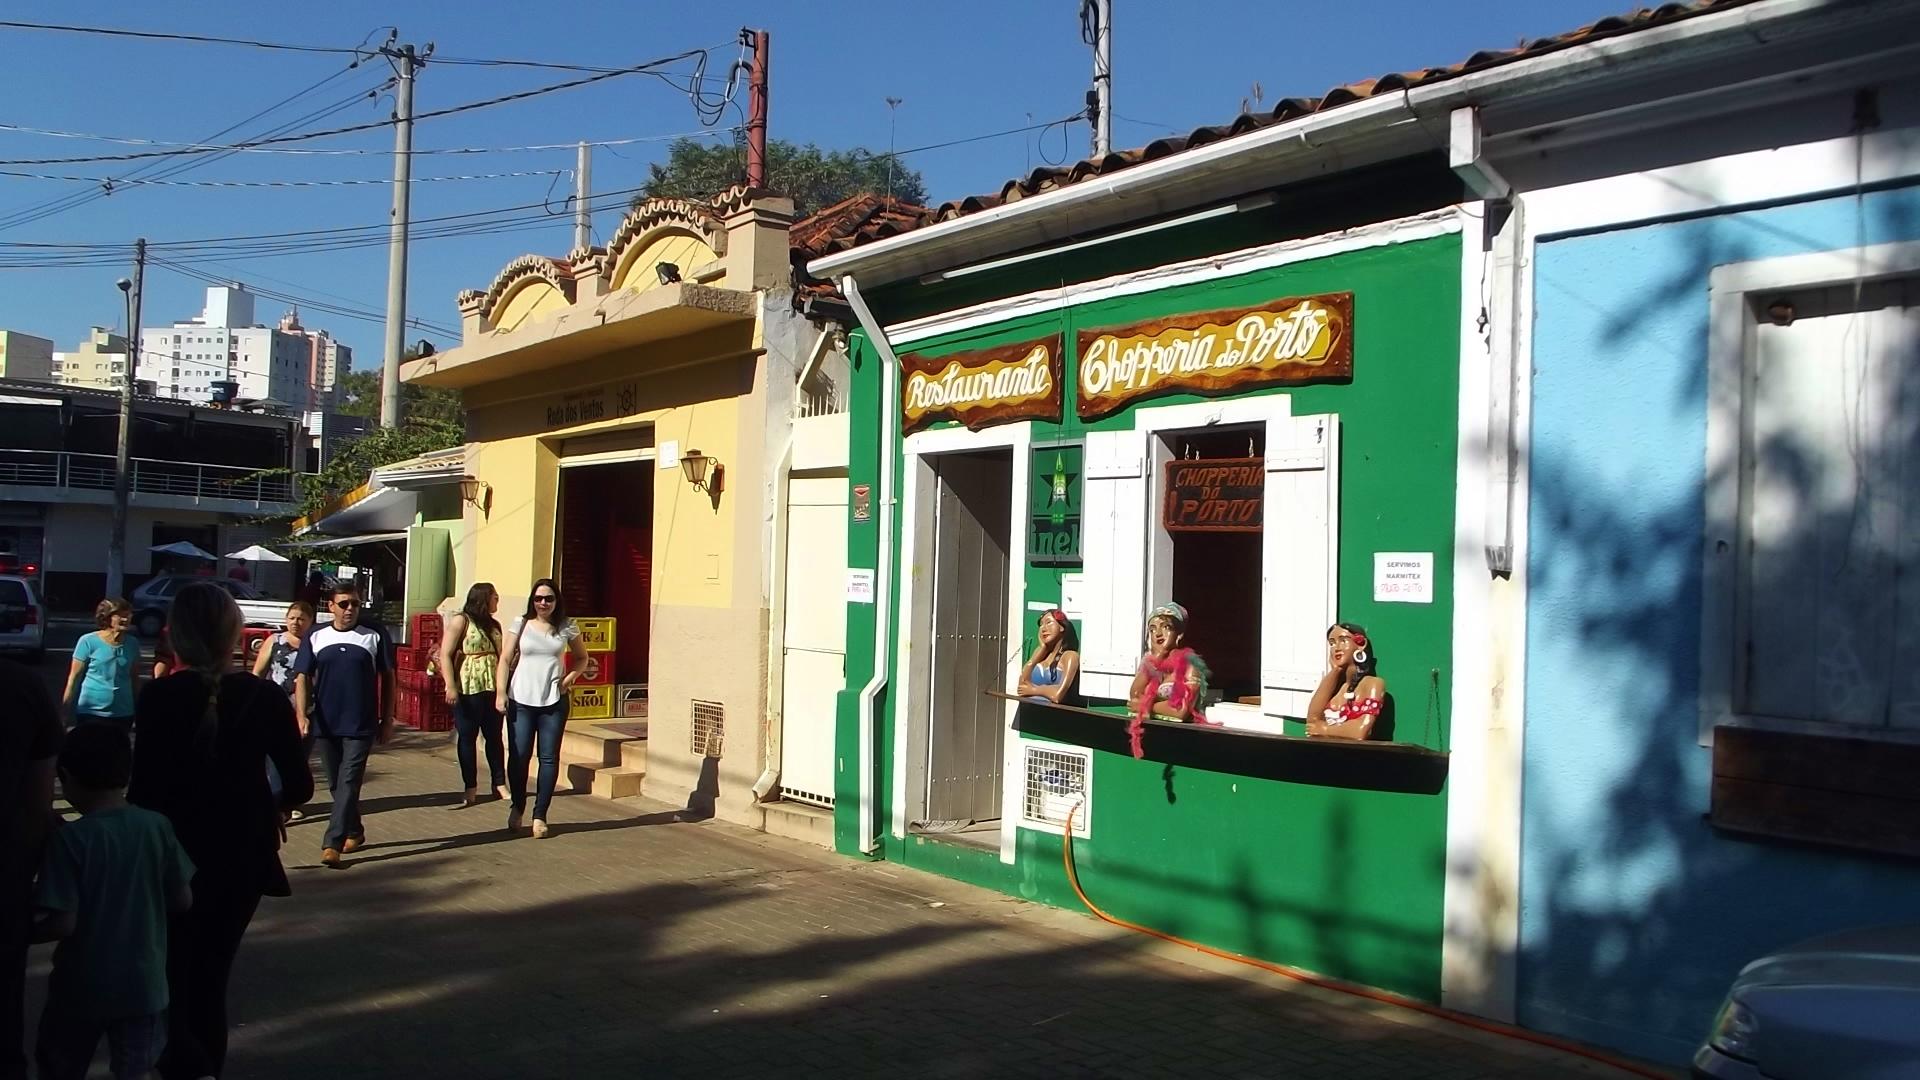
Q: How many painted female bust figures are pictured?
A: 3